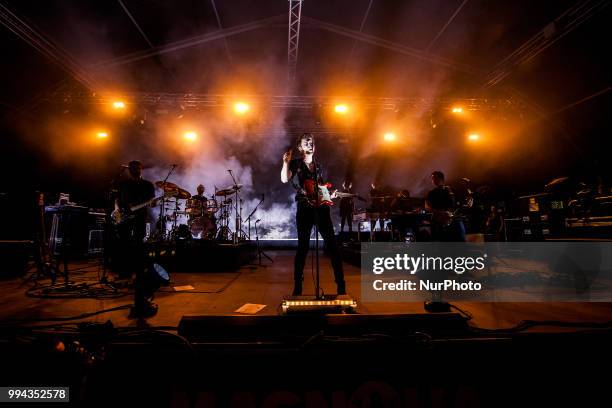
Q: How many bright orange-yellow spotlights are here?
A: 8